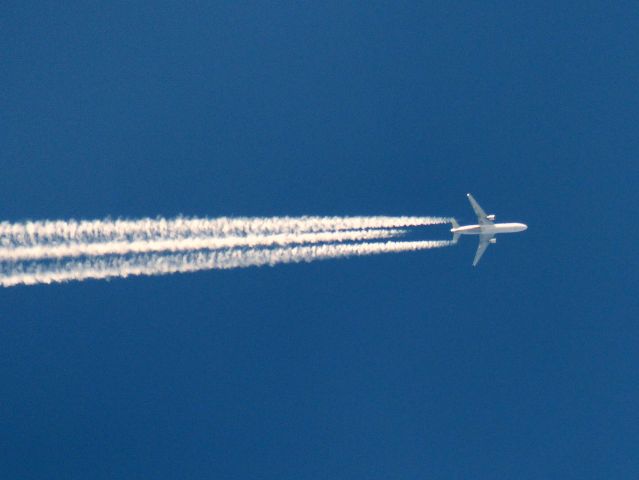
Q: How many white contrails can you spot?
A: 3